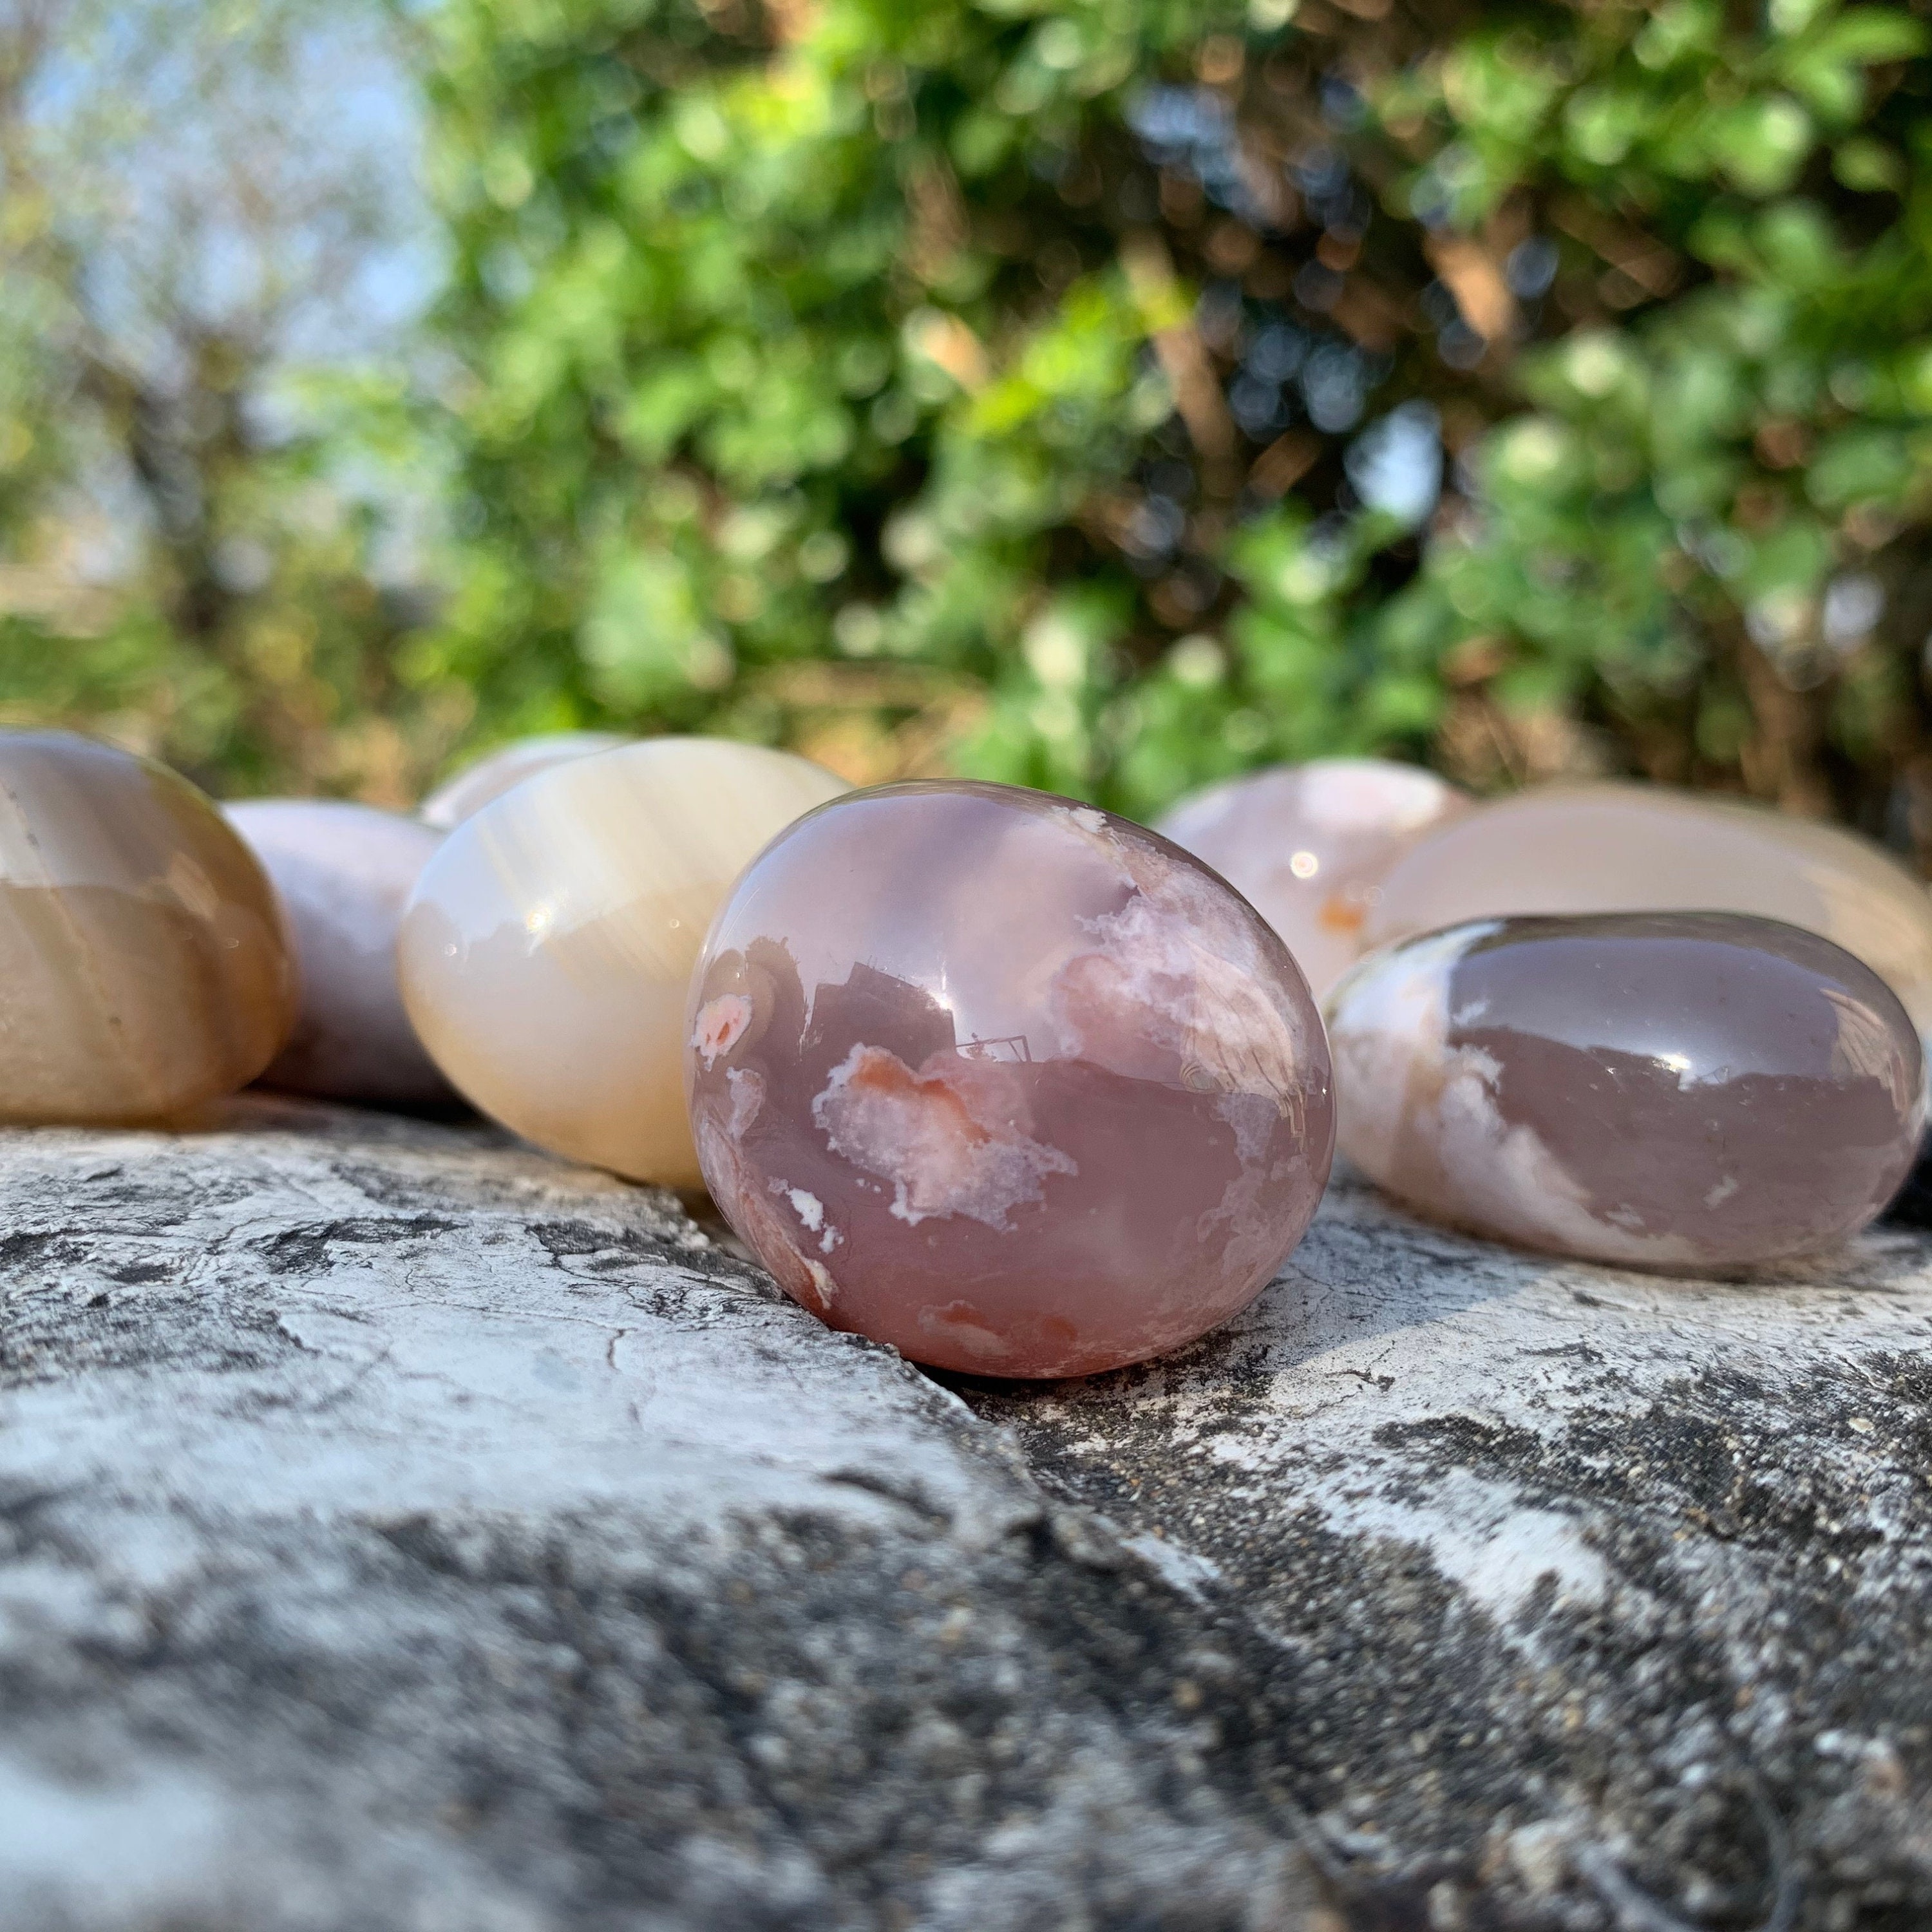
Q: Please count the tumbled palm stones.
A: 8